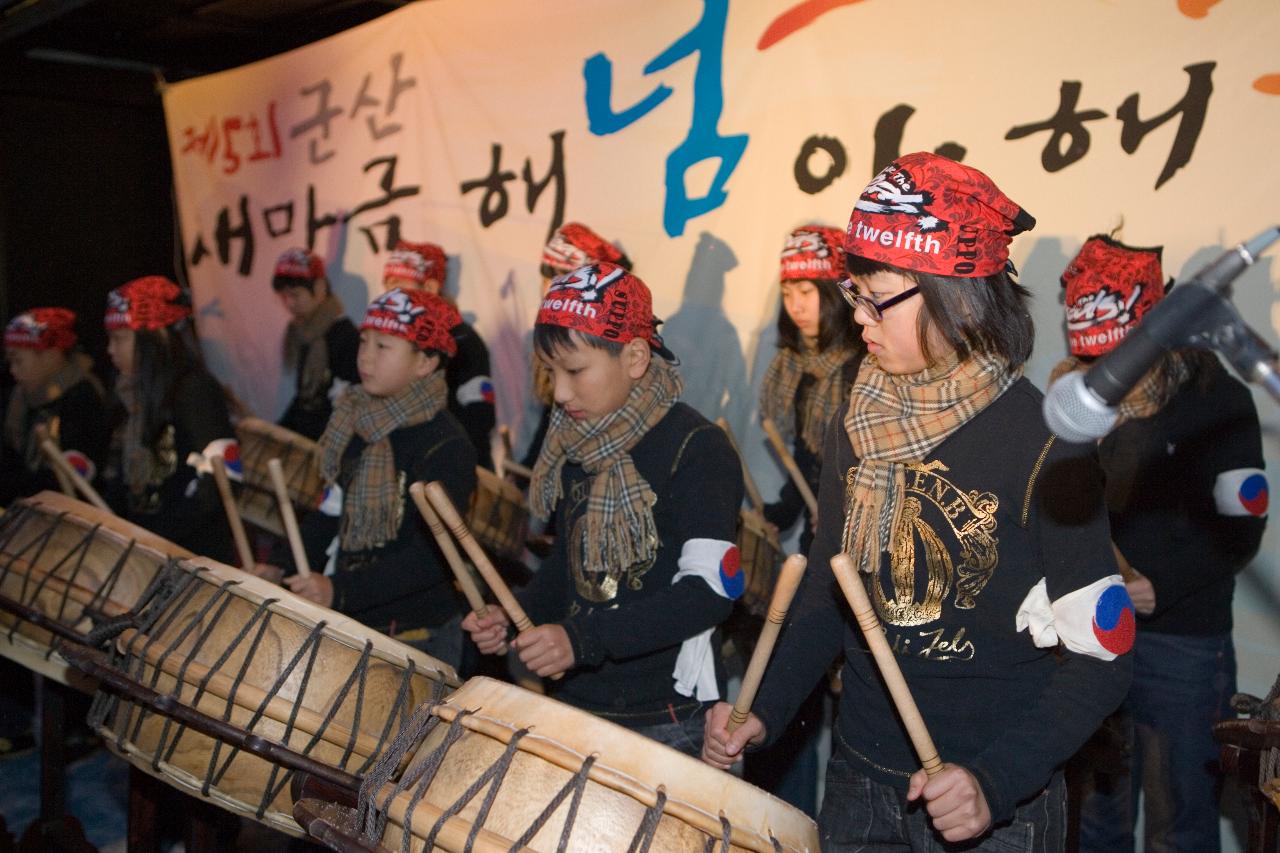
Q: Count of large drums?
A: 3